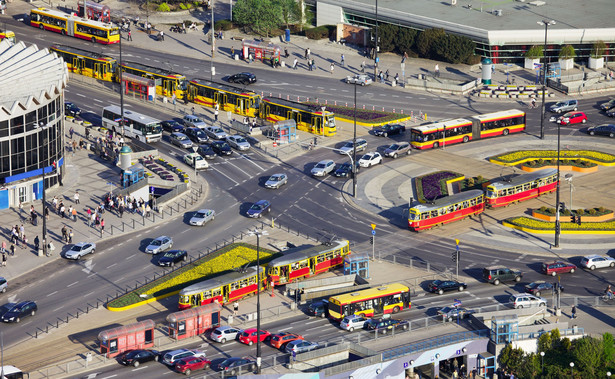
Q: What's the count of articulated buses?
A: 2